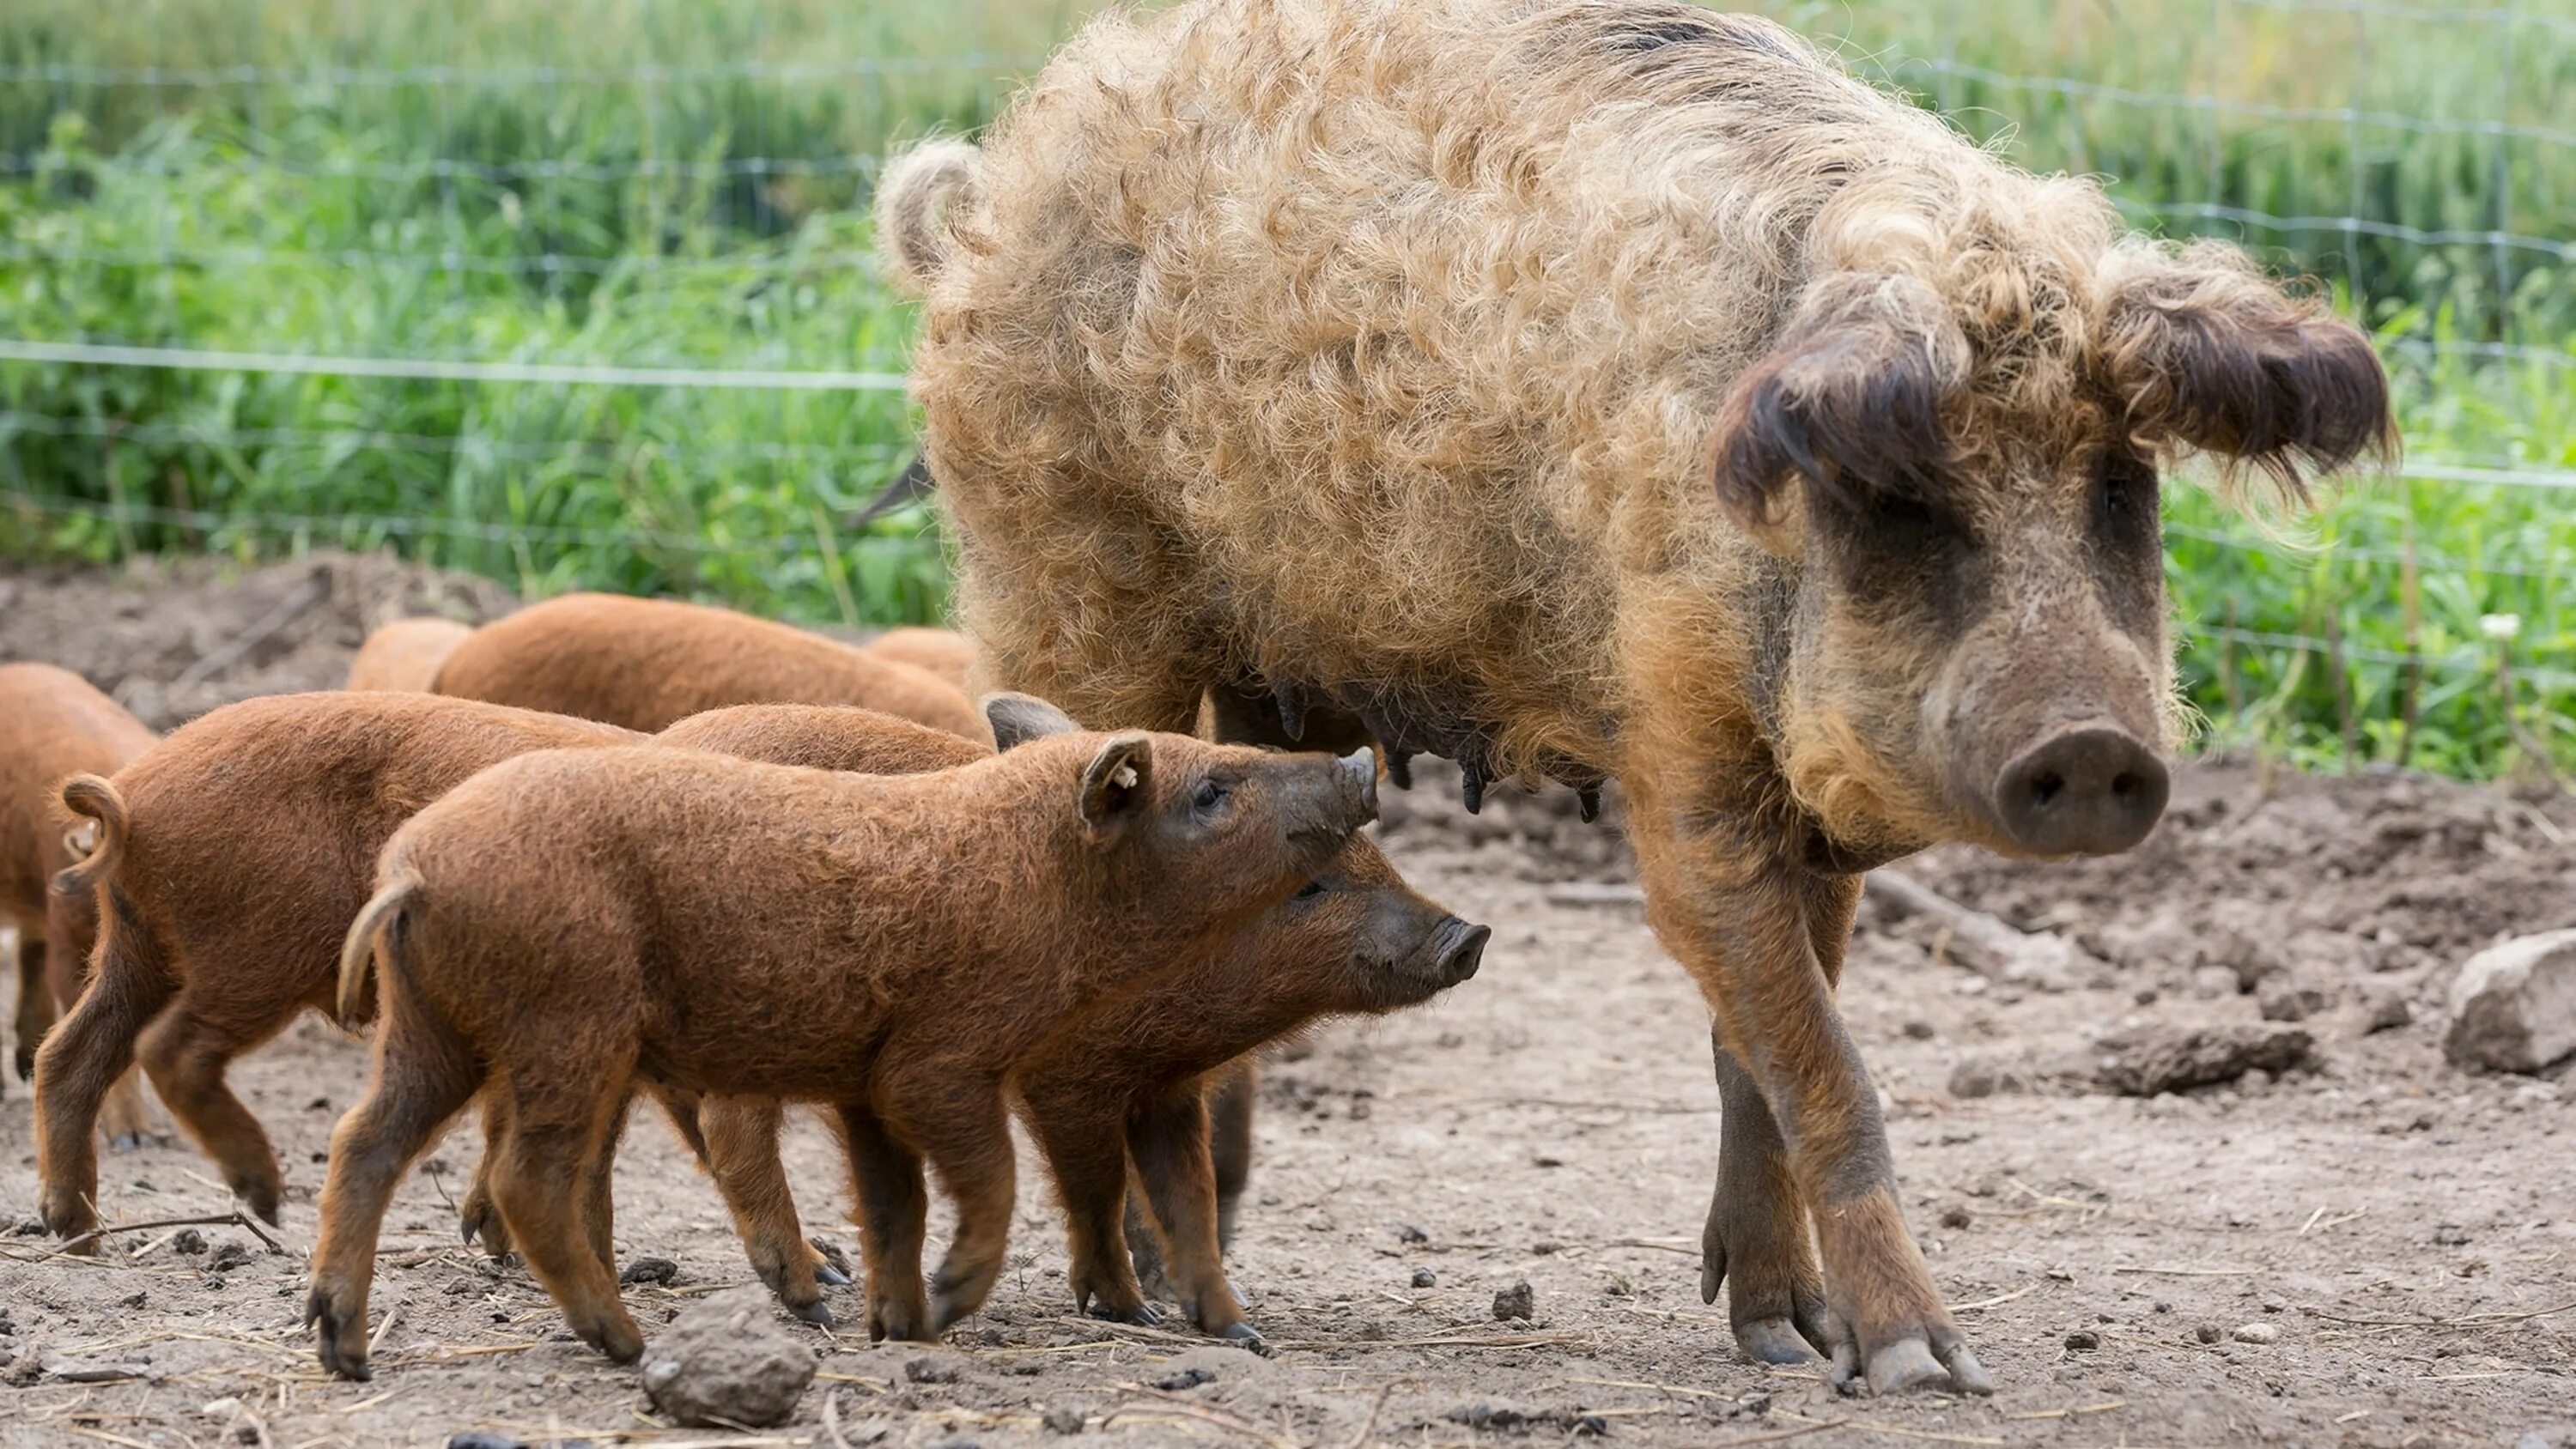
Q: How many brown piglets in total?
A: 7